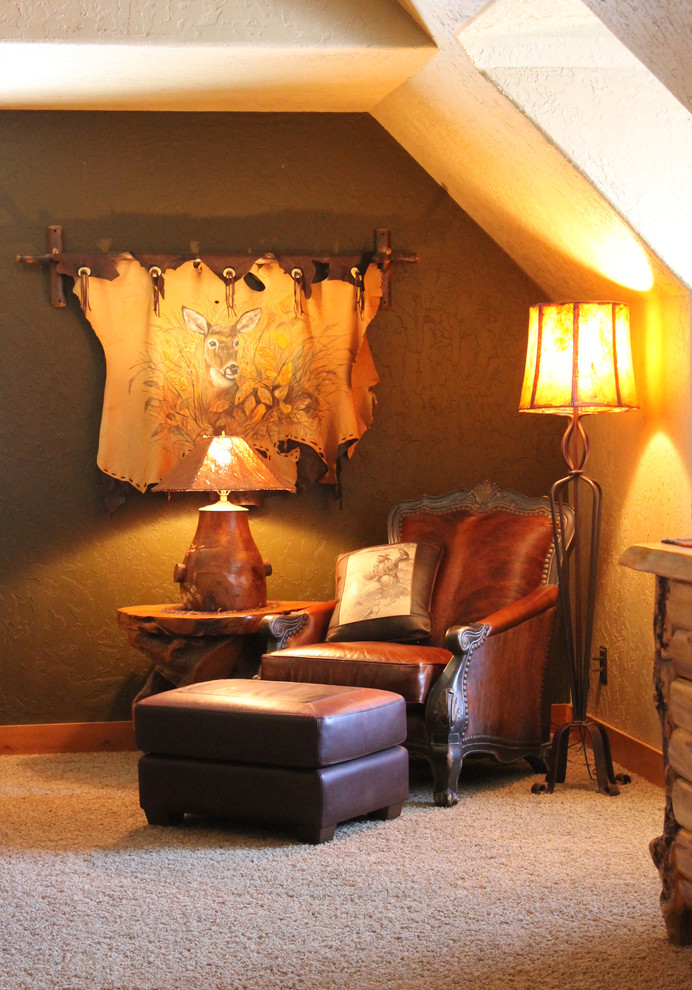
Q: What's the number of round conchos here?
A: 5